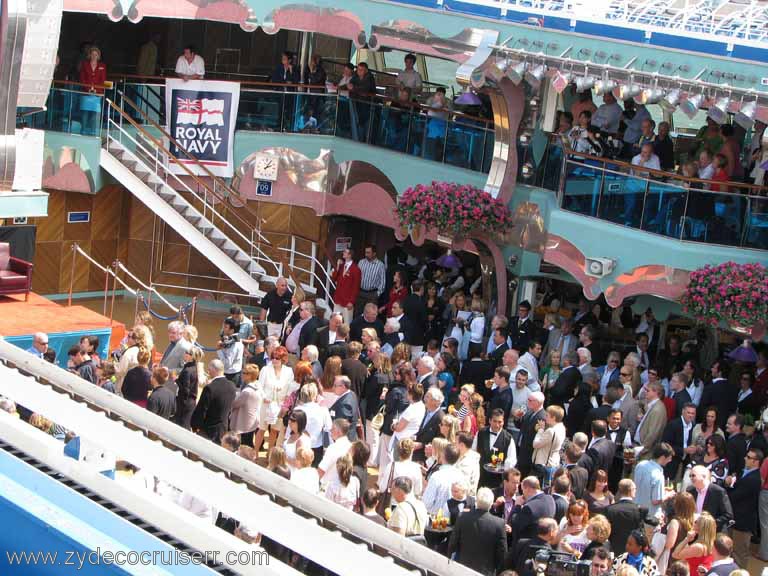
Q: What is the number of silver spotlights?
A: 13